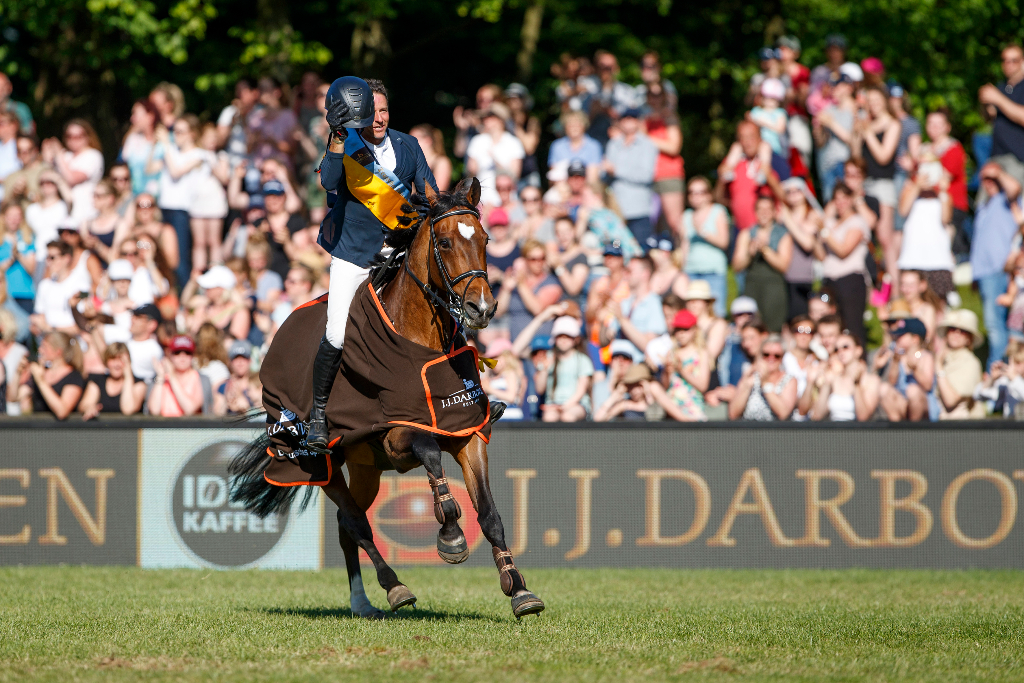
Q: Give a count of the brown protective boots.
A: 2